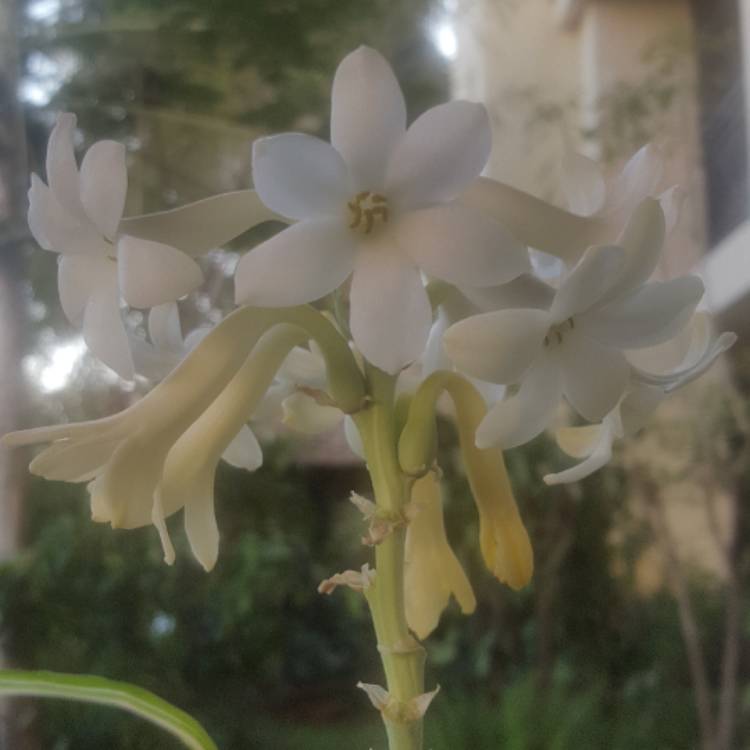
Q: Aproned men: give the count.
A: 0